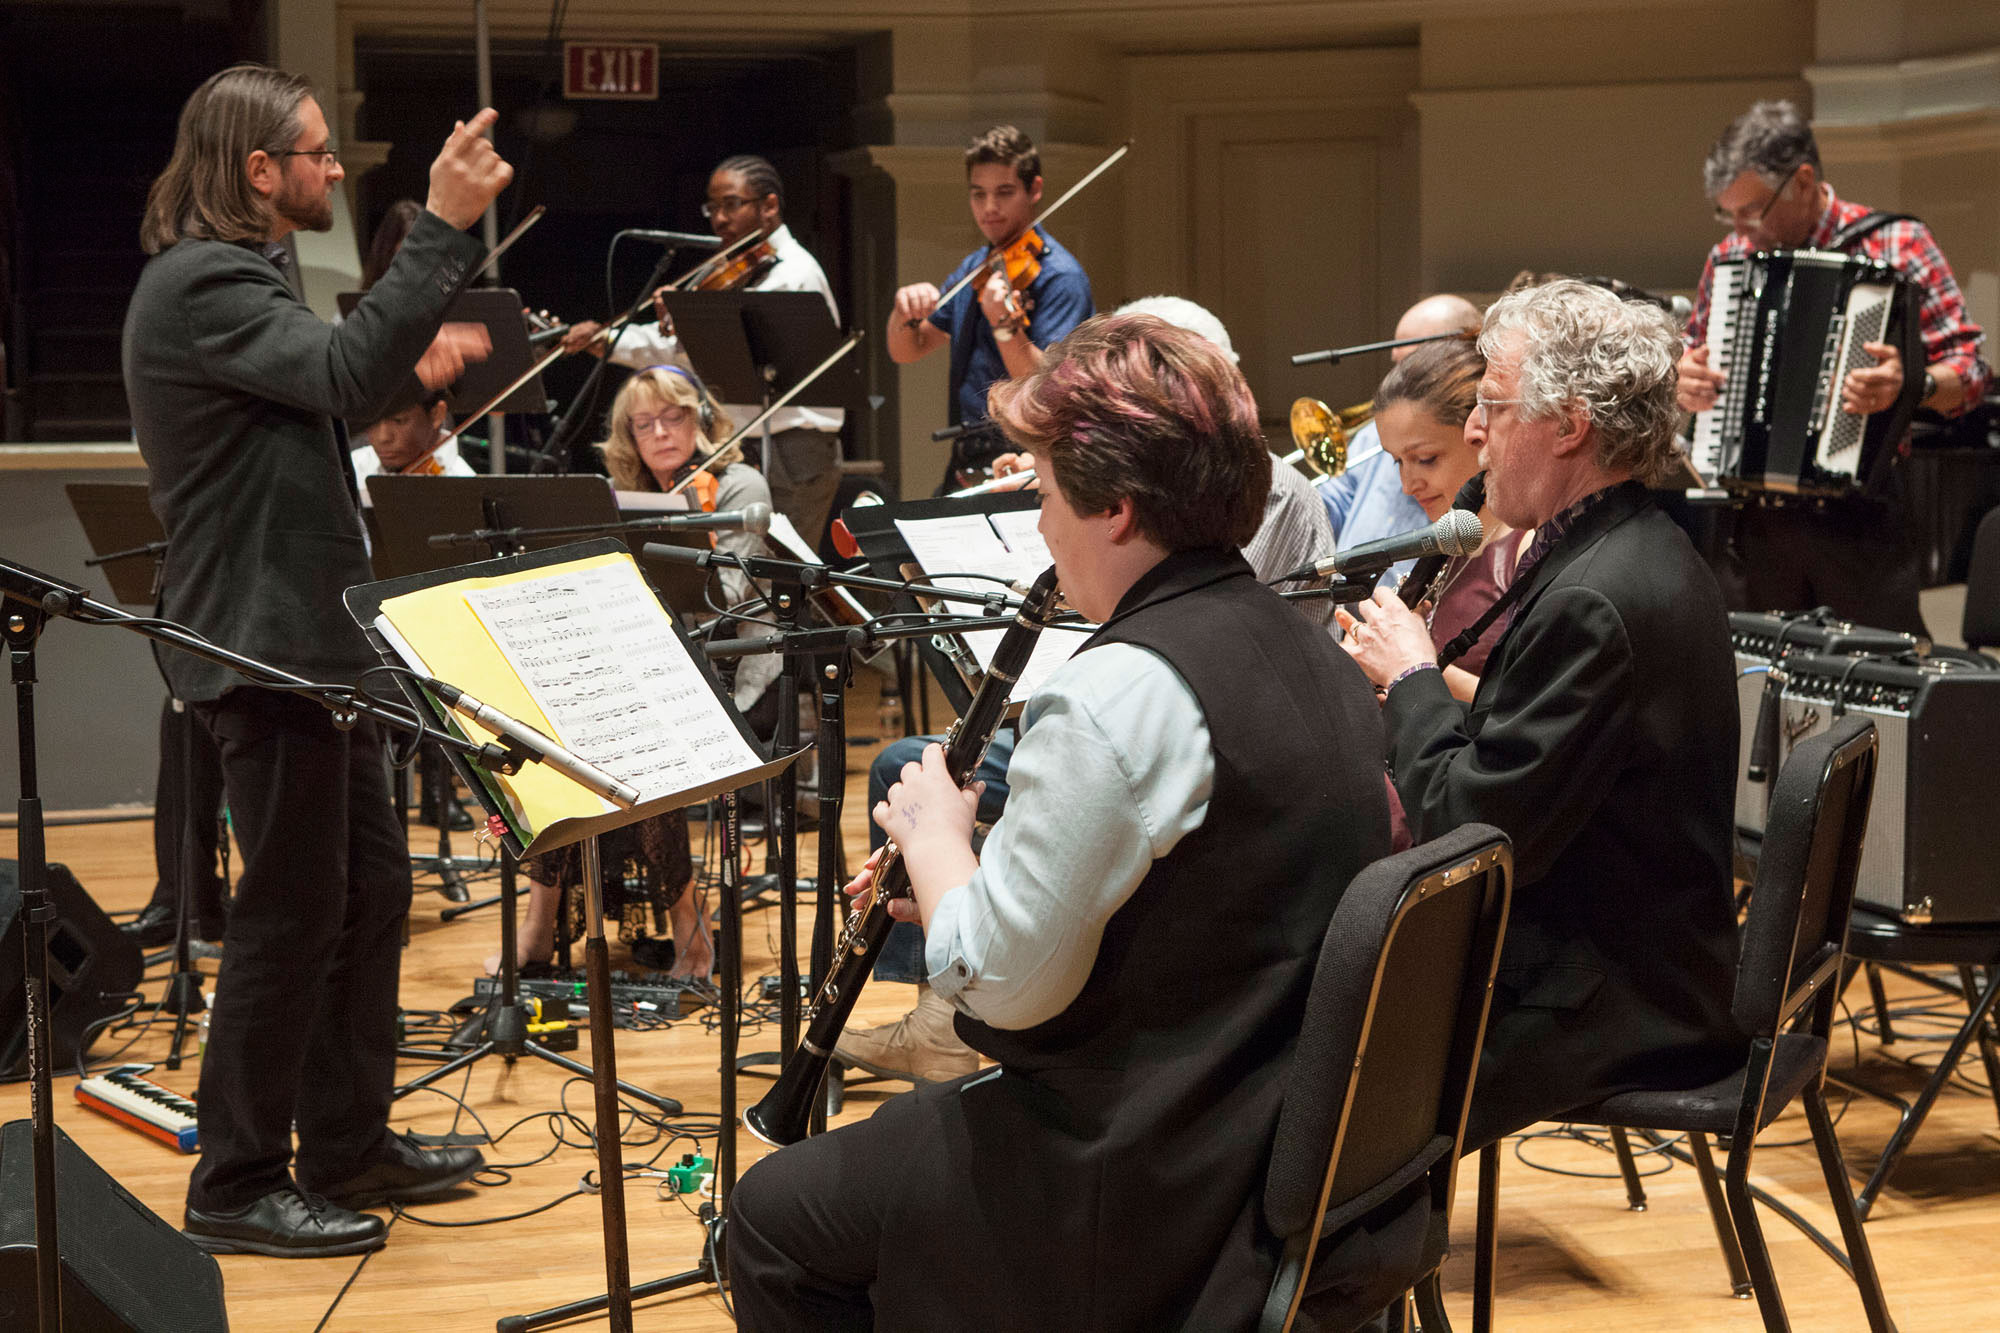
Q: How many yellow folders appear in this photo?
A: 1